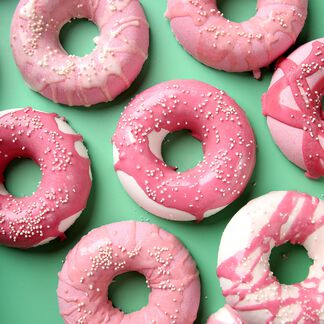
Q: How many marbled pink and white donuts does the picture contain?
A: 1